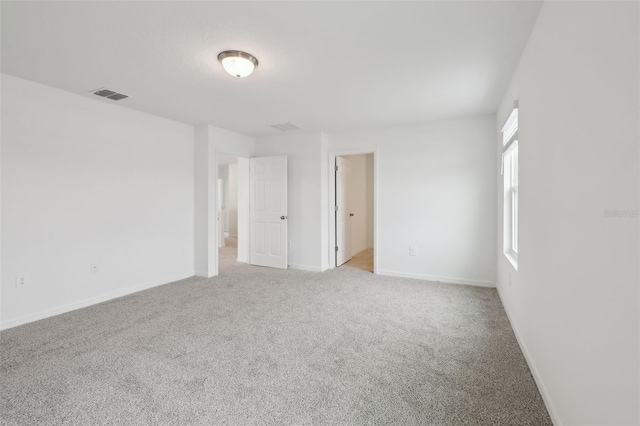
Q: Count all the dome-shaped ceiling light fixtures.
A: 1